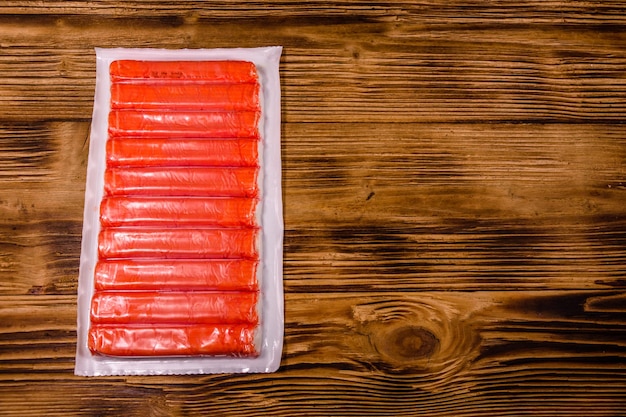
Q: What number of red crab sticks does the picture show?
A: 10